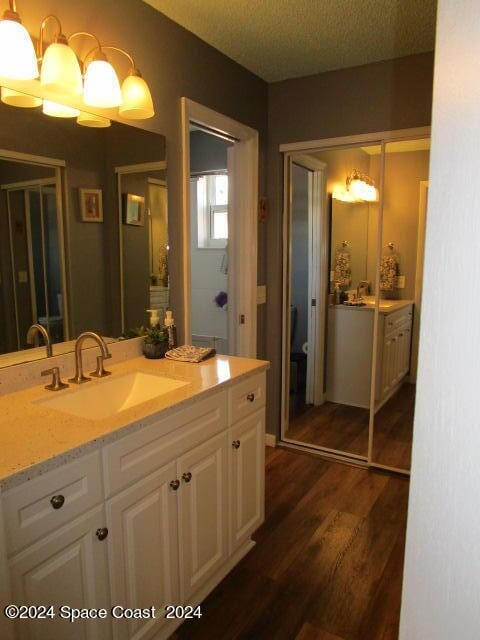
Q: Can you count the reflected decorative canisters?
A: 2